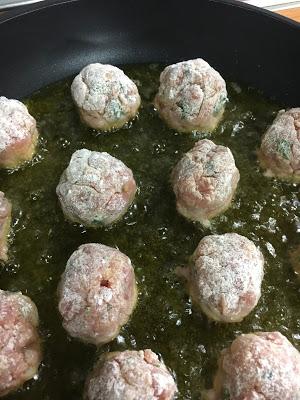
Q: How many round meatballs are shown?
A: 12